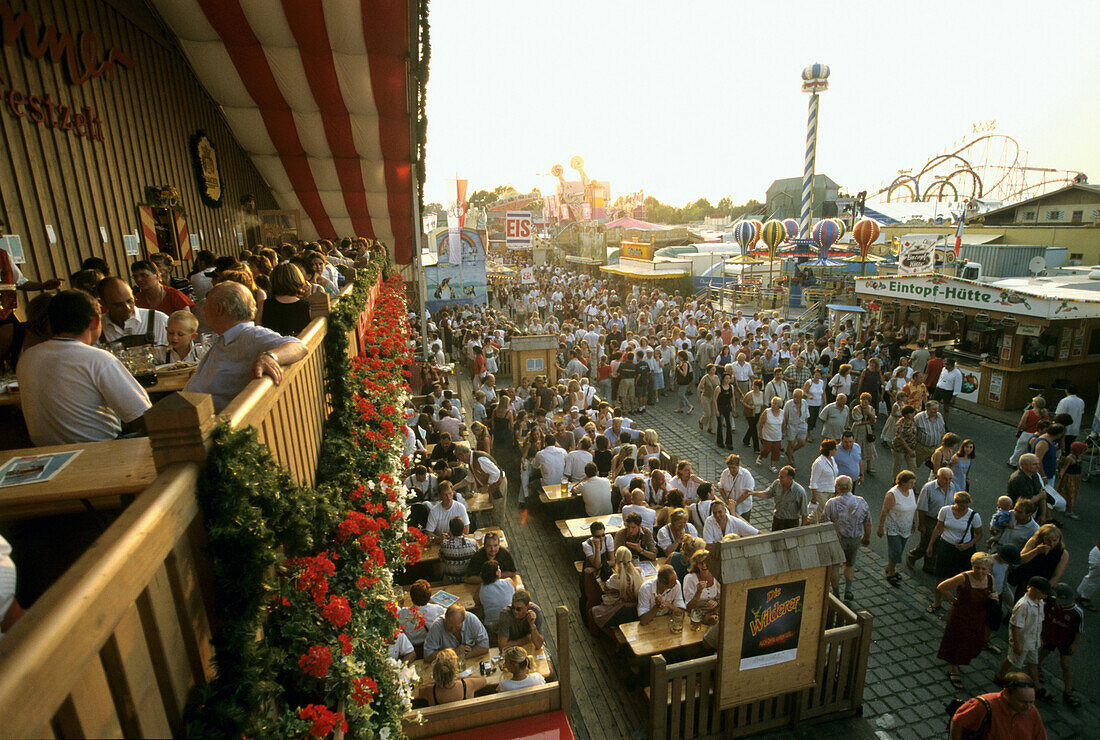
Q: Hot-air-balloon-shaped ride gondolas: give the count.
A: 7